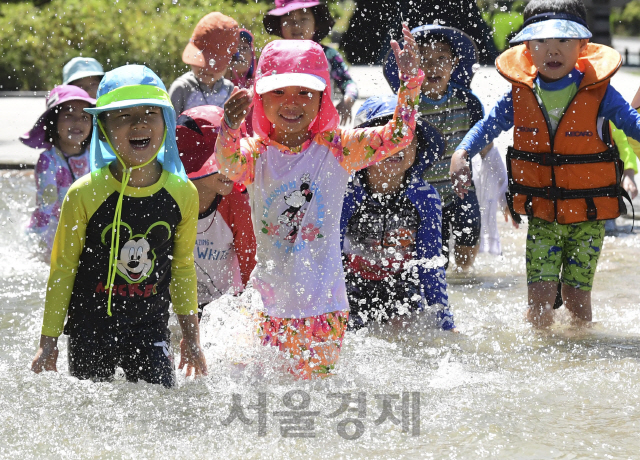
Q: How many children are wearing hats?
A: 11